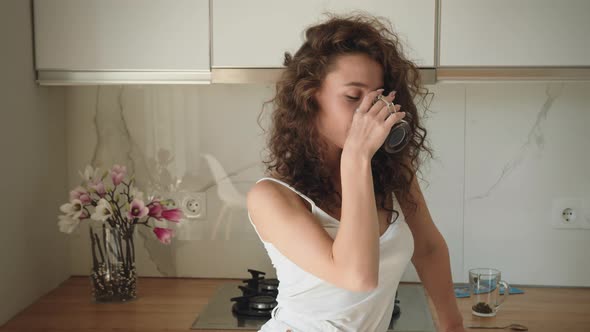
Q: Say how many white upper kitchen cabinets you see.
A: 3